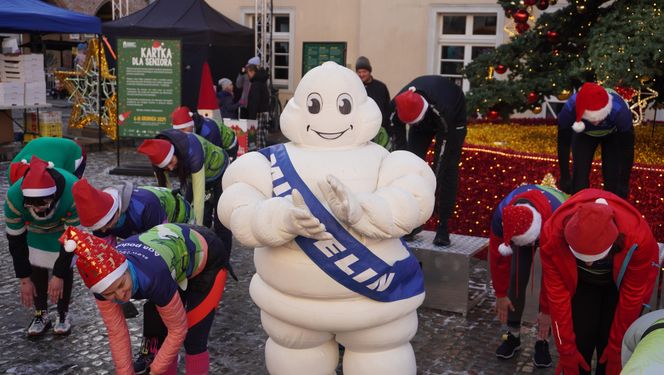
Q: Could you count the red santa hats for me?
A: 10